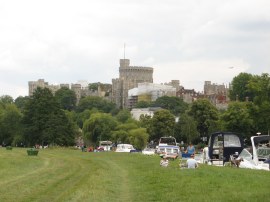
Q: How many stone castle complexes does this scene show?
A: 1